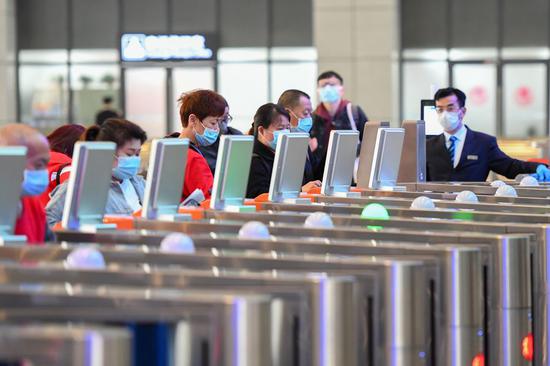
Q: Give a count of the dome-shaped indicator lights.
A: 10